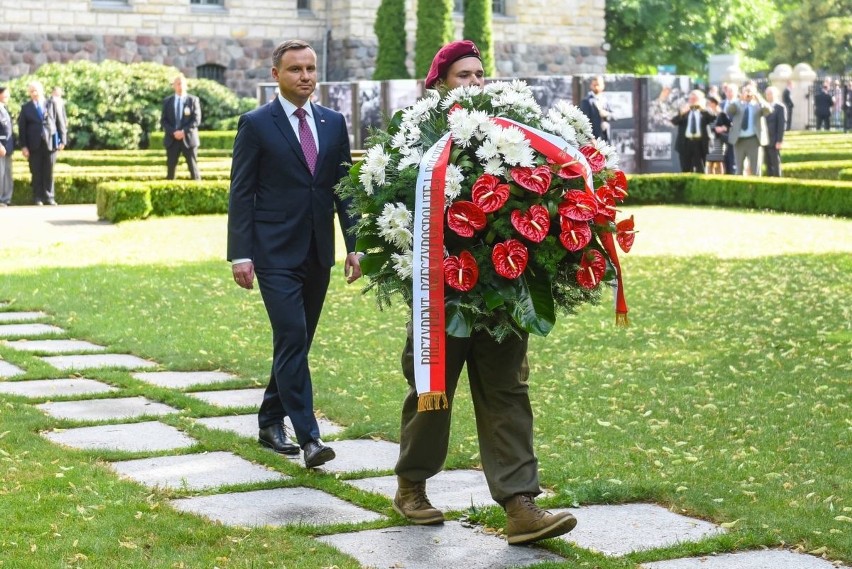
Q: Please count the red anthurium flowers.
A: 14